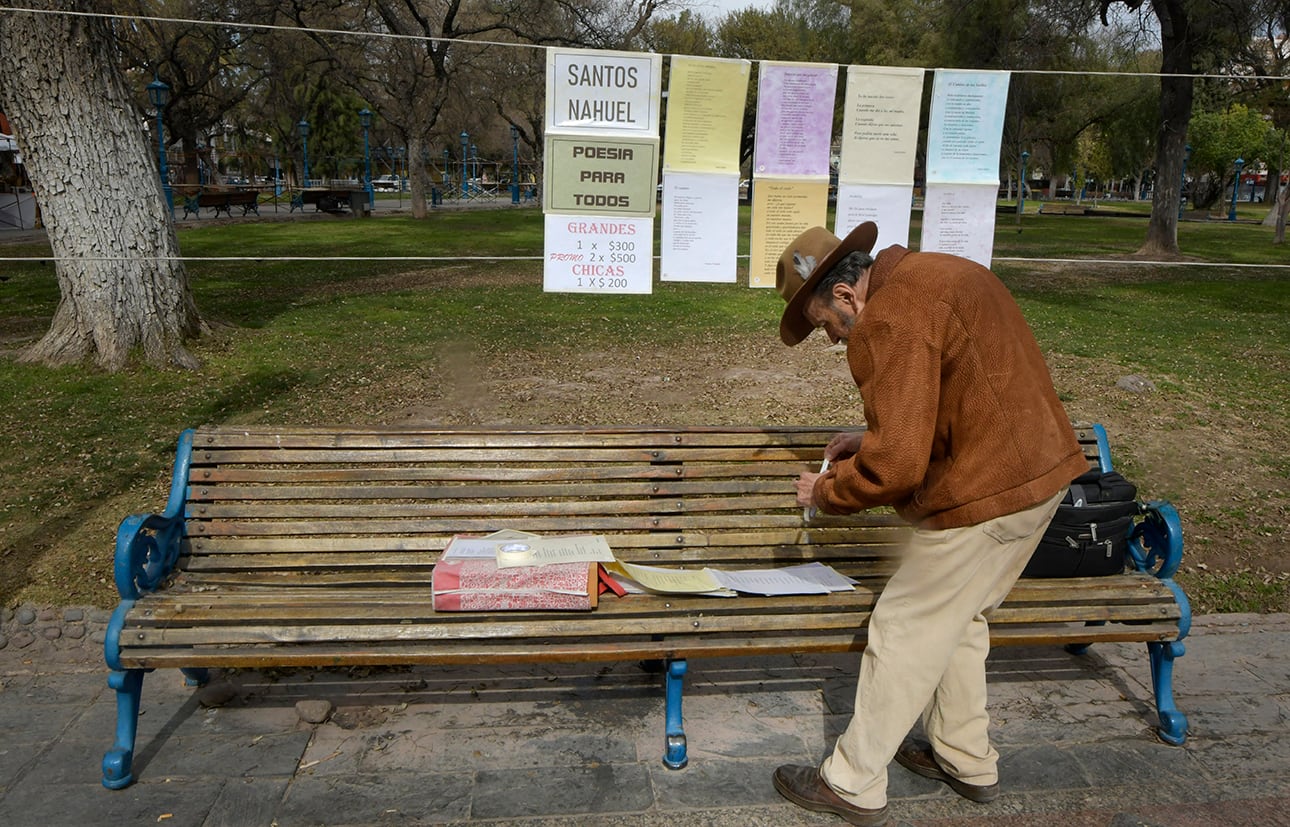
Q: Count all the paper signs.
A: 11